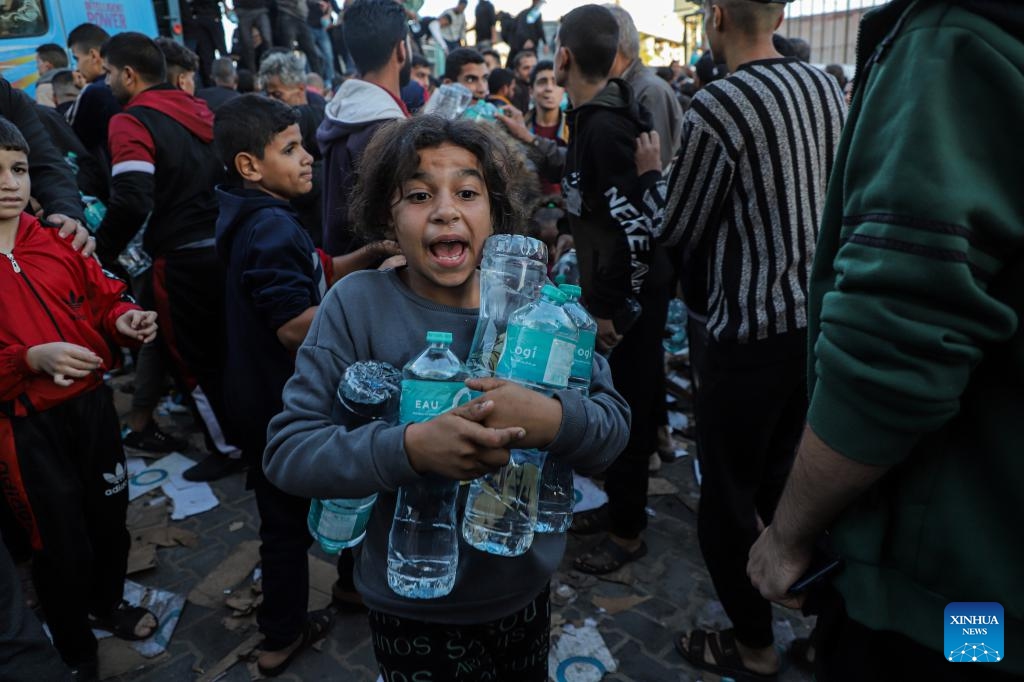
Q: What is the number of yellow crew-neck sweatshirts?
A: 0